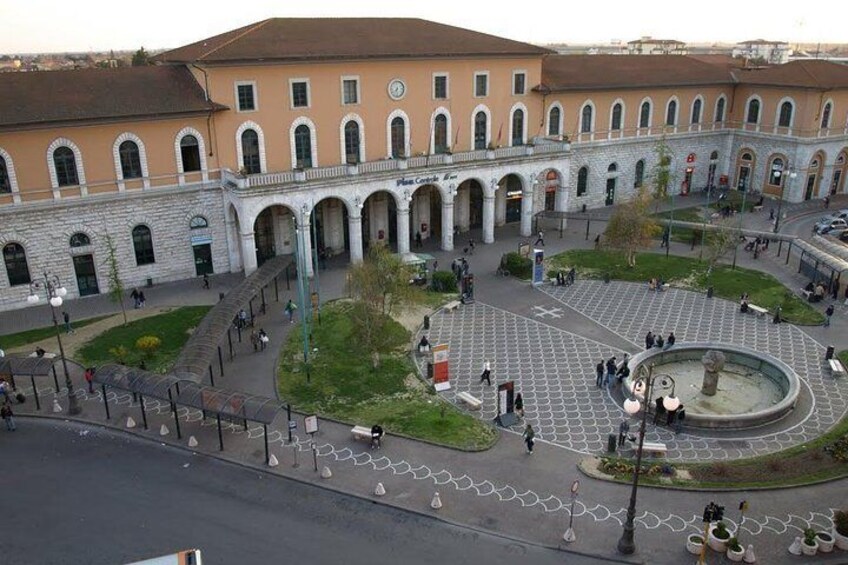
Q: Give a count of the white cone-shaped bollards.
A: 11